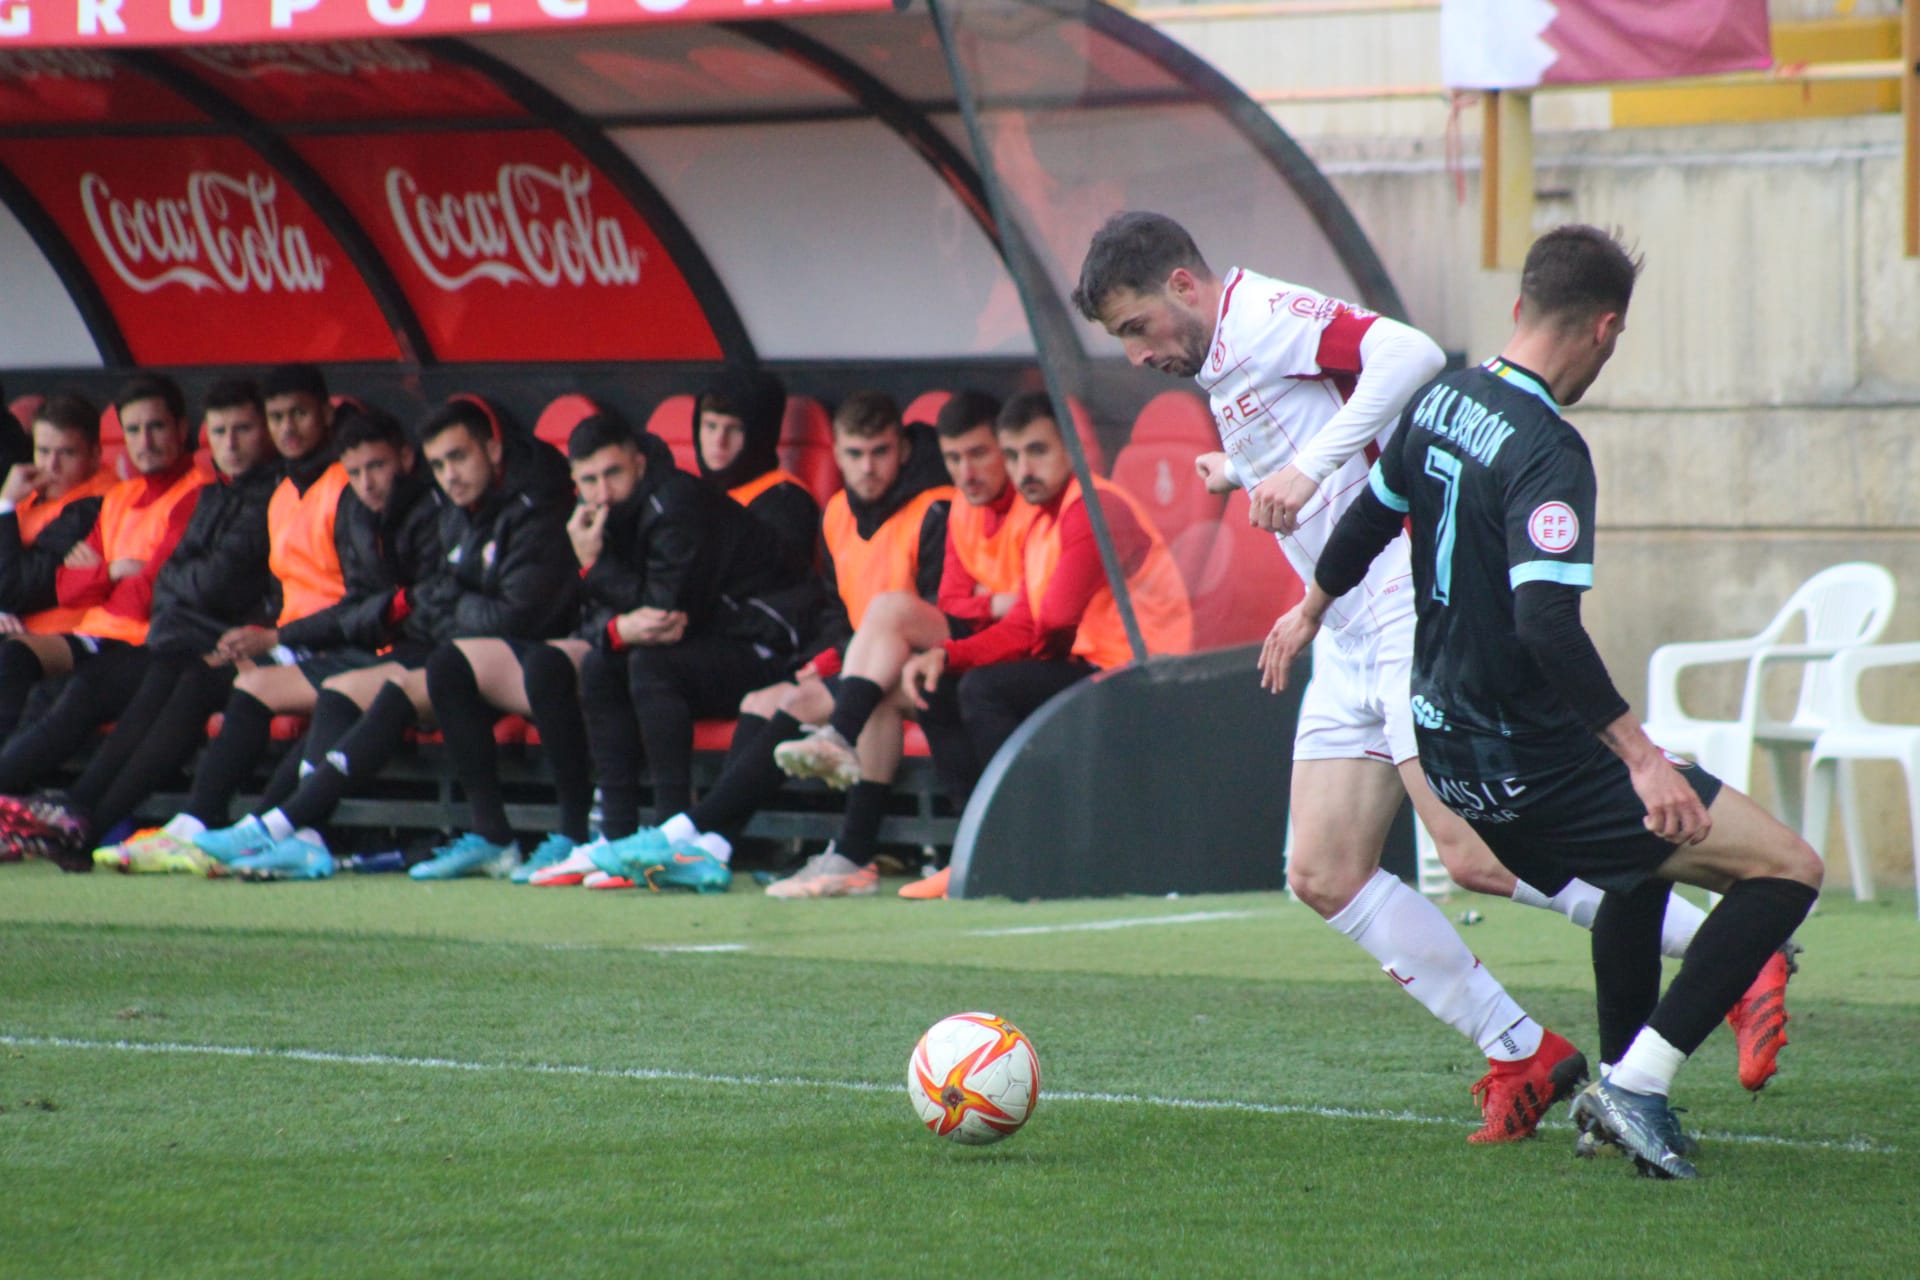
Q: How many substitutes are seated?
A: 11